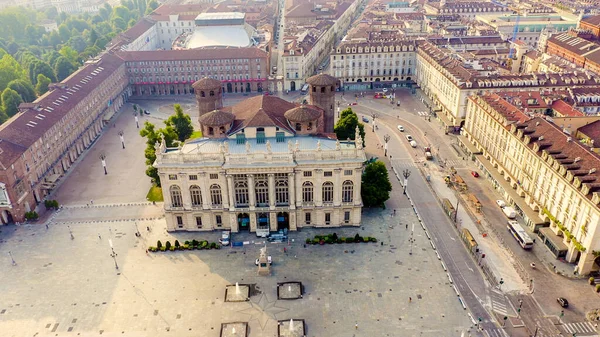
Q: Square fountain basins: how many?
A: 4